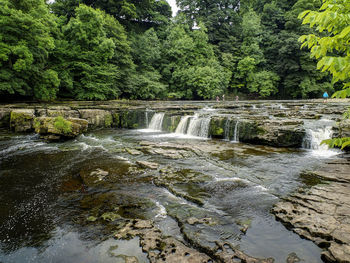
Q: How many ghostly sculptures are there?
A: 0